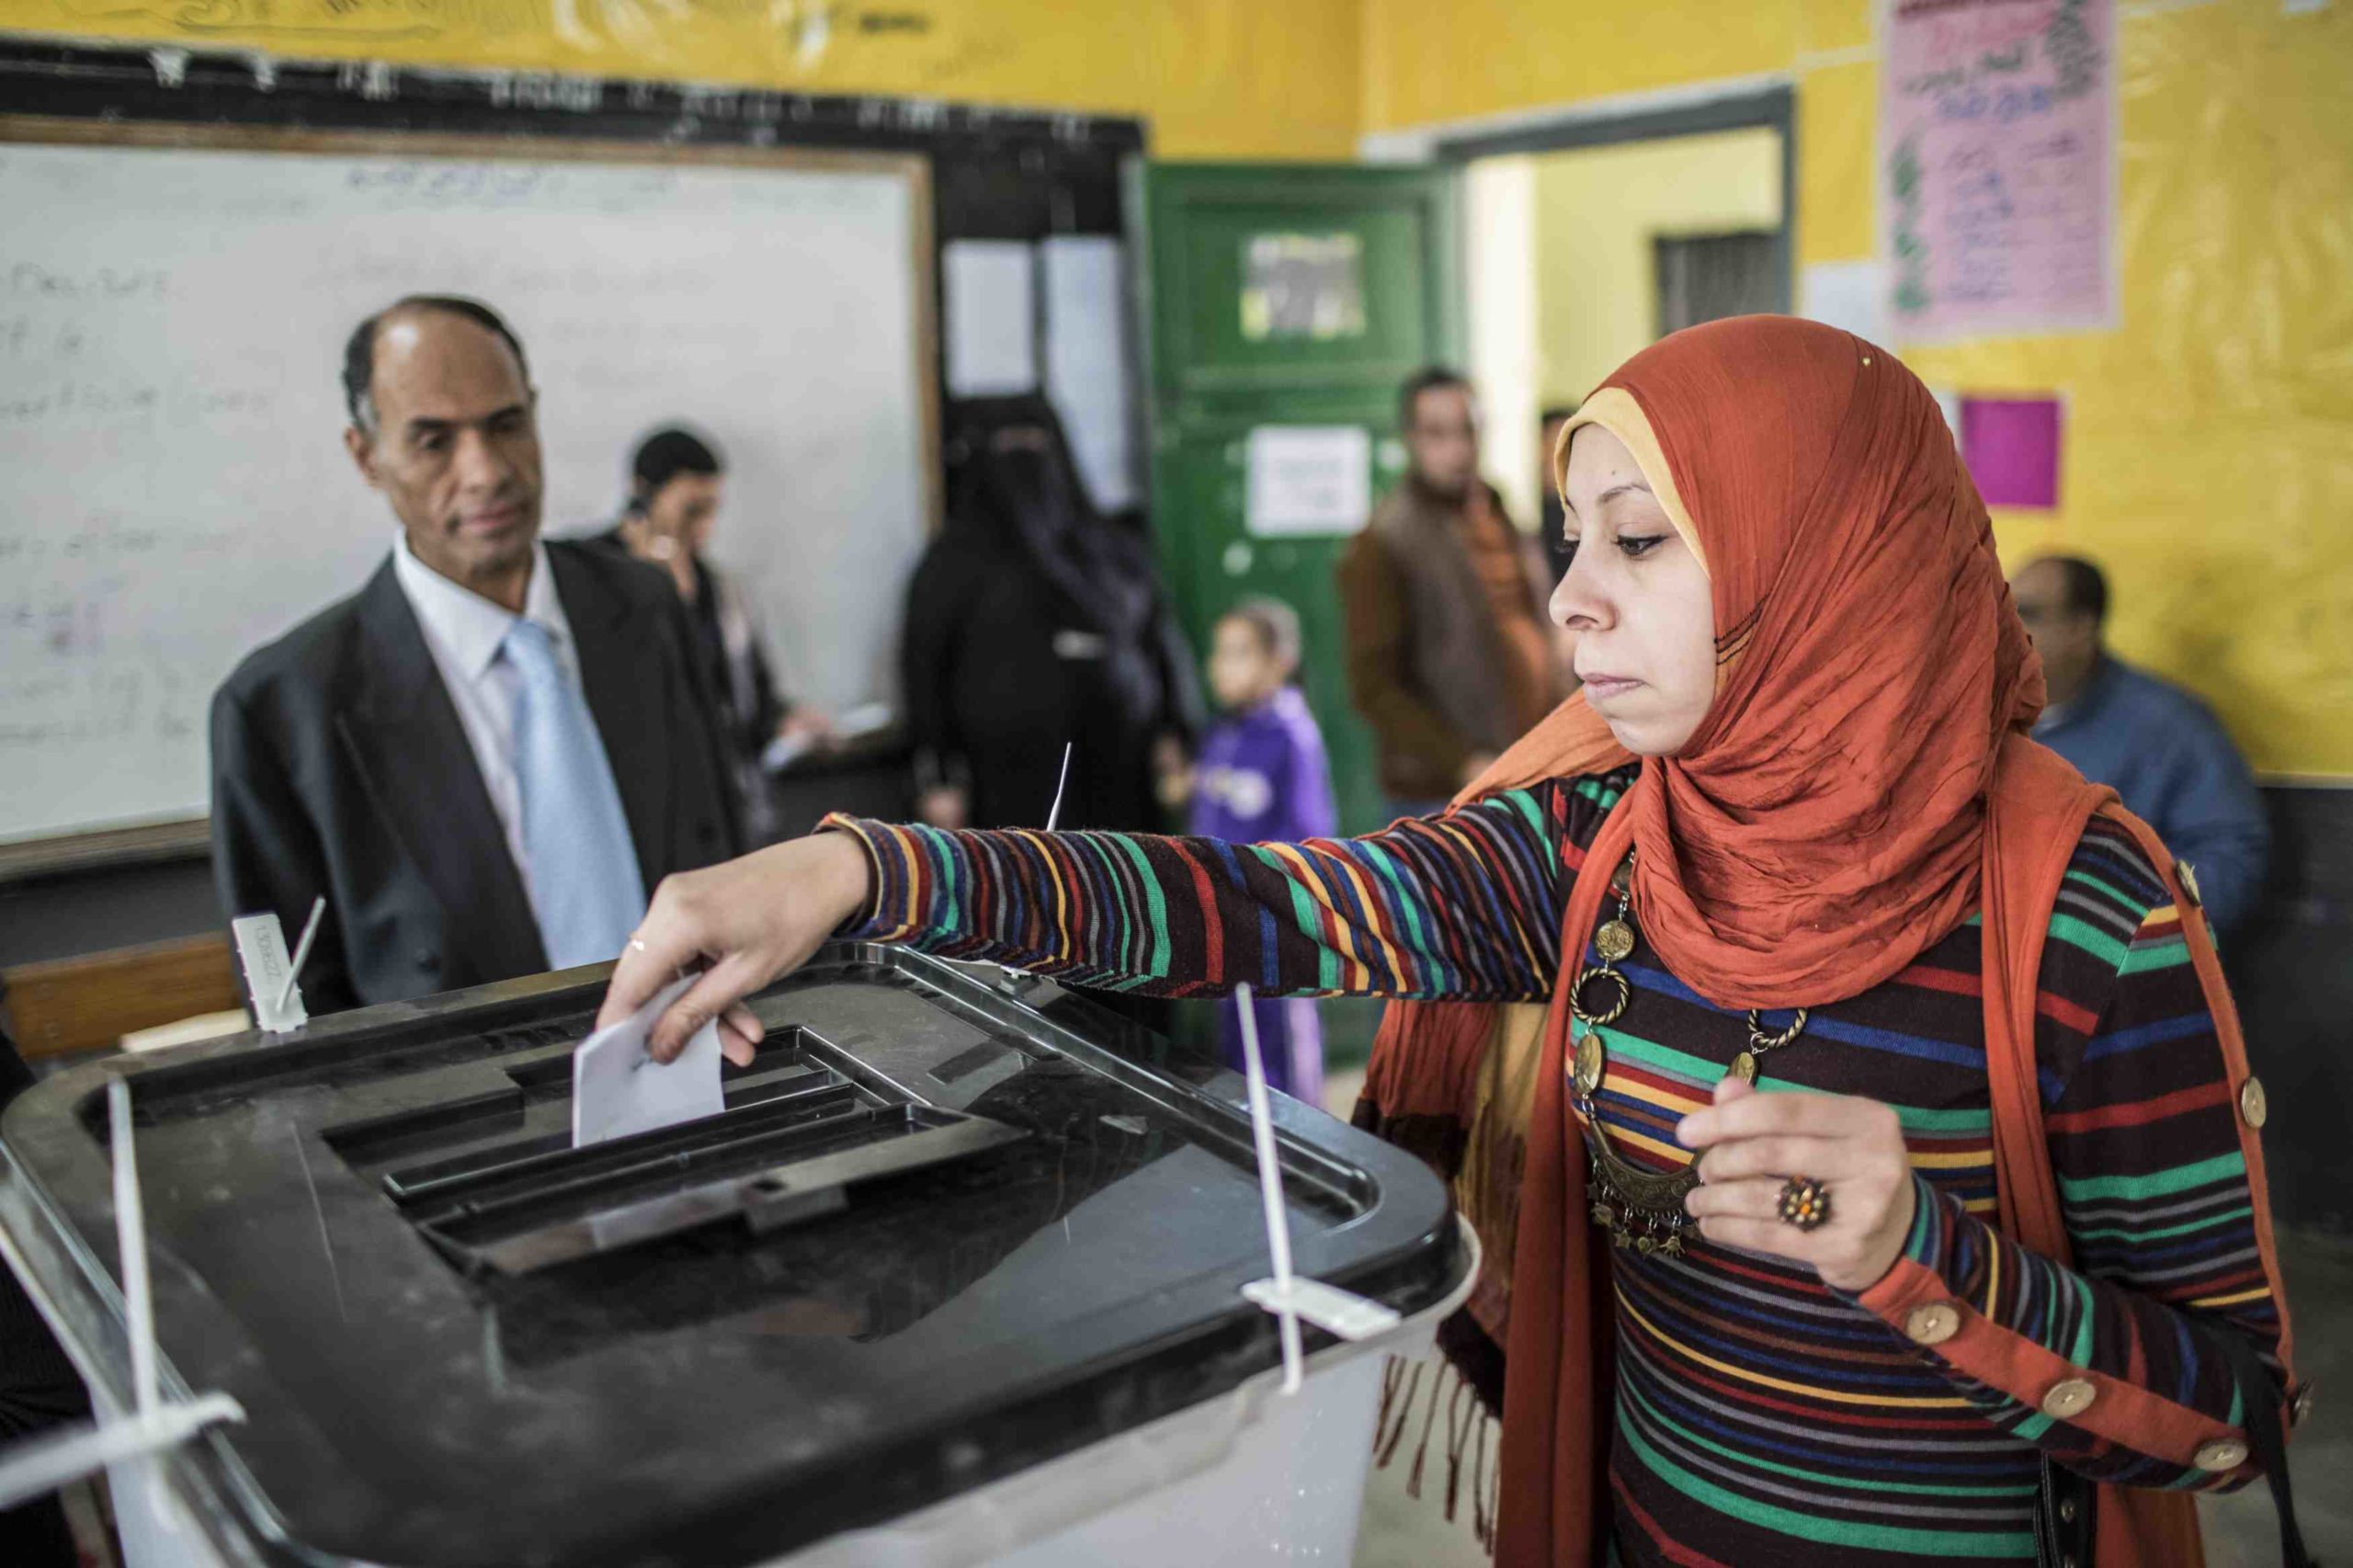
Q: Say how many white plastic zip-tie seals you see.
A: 4